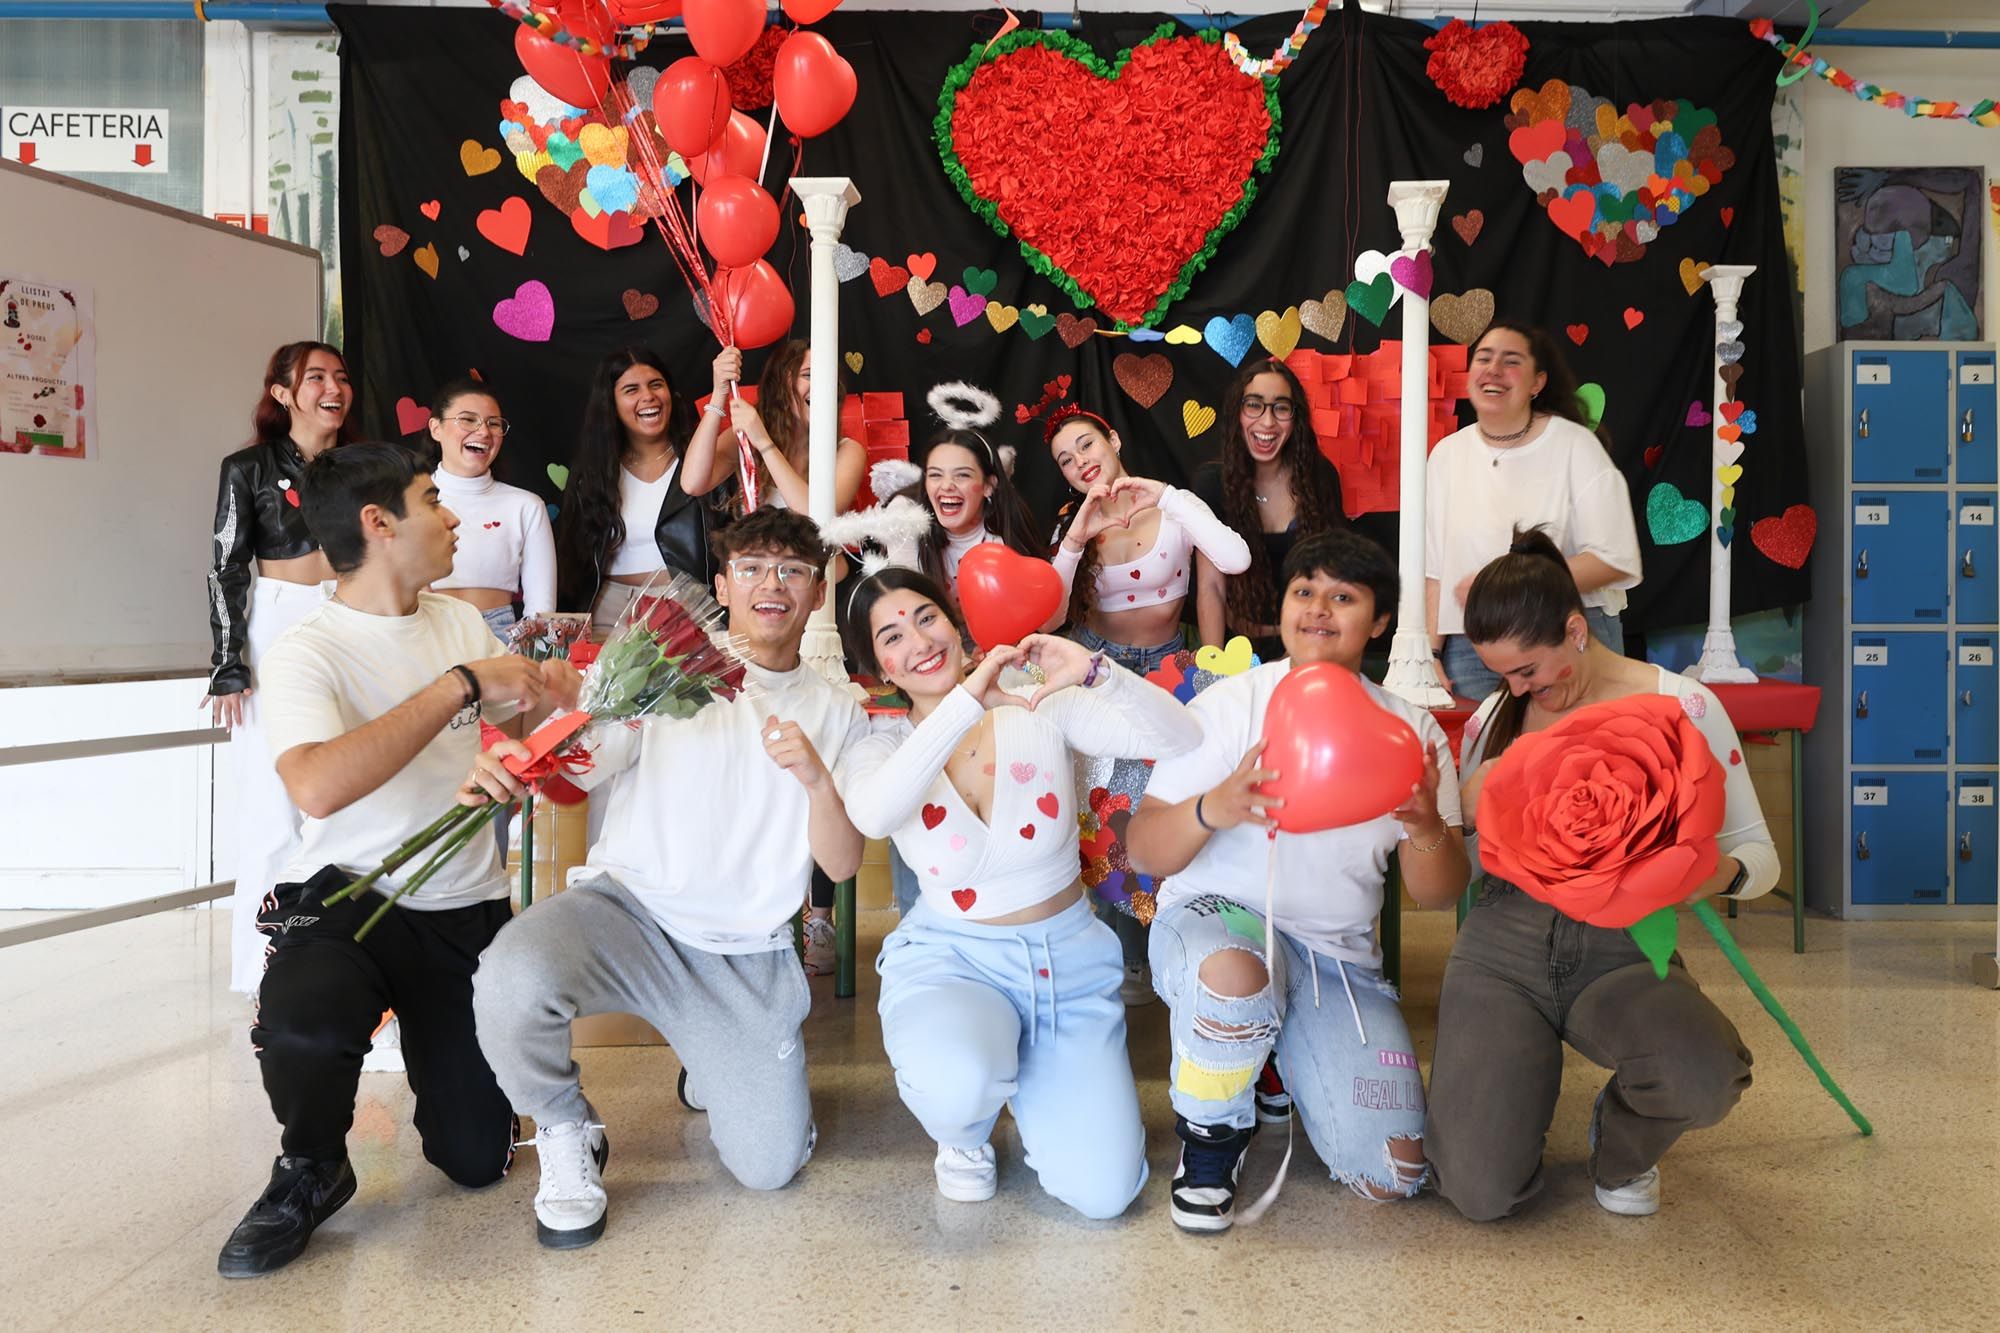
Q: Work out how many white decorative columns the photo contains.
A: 3